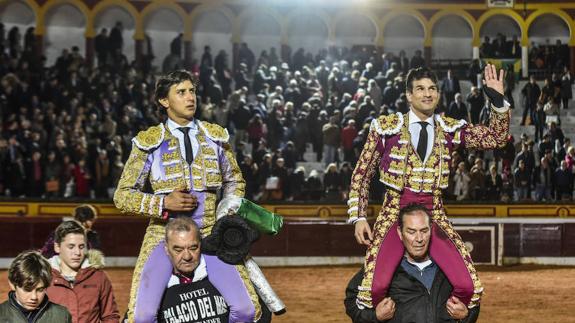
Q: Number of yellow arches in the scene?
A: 12